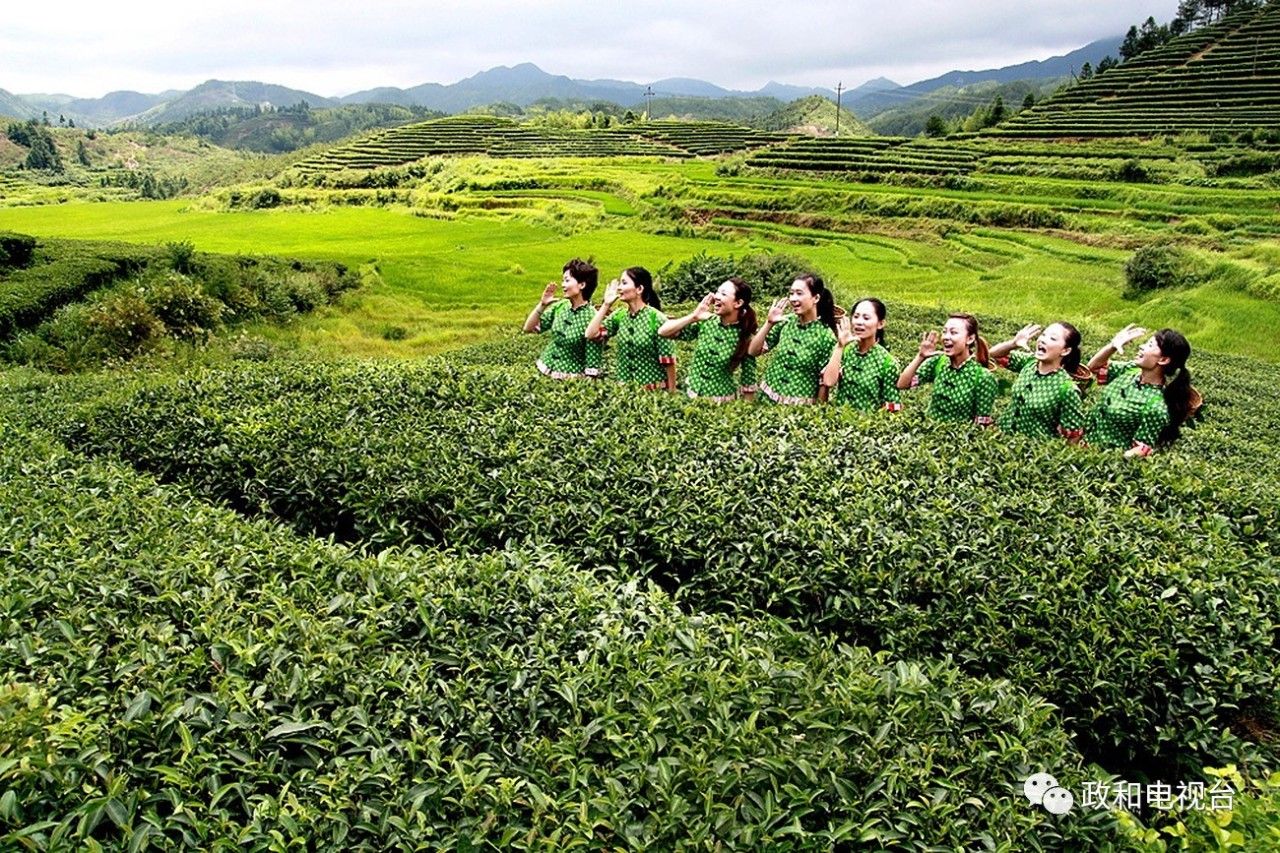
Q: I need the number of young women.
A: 8